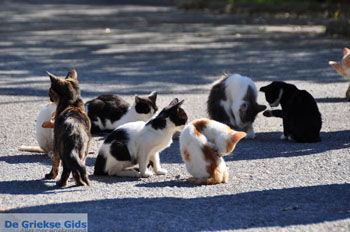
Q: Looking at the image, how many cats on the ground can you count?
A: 8